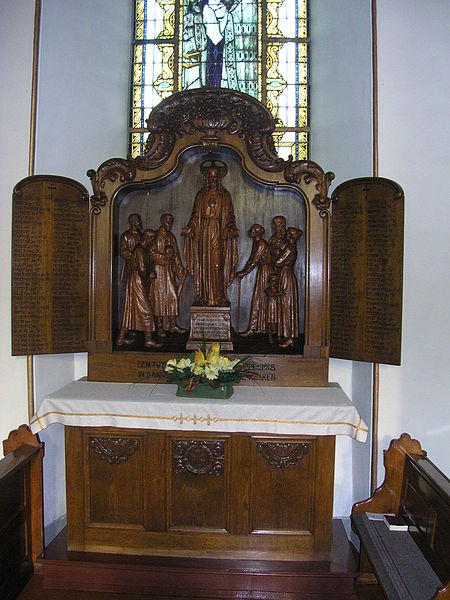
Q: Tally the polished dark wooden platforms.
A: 1